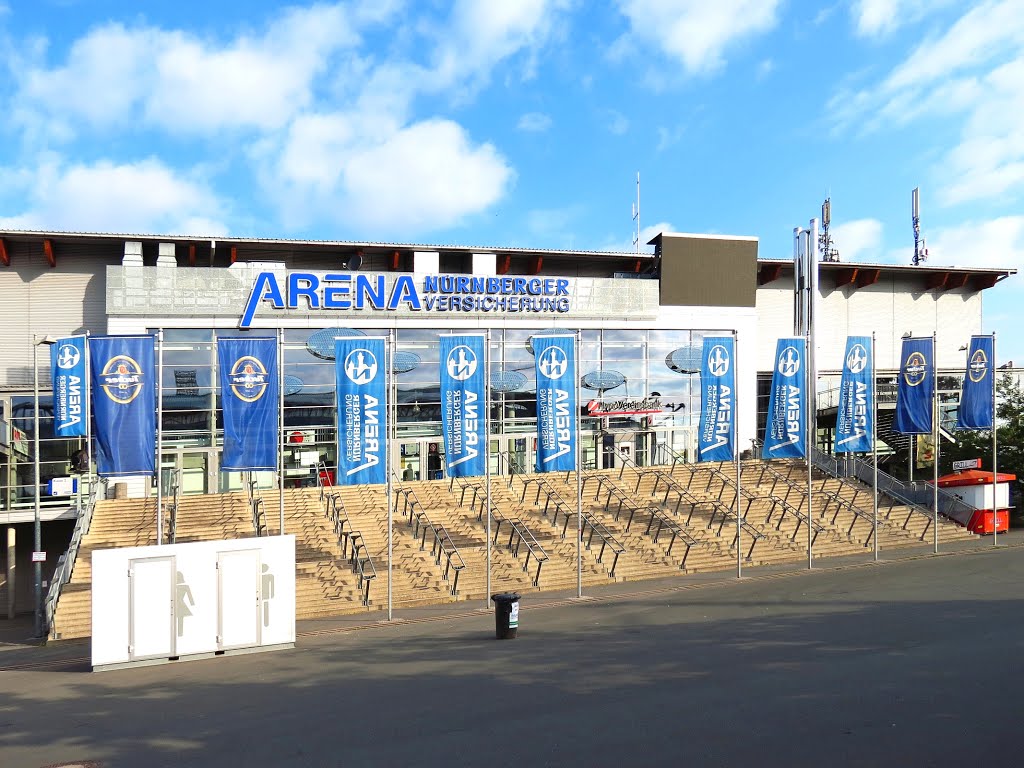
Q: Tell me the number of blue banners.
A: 11